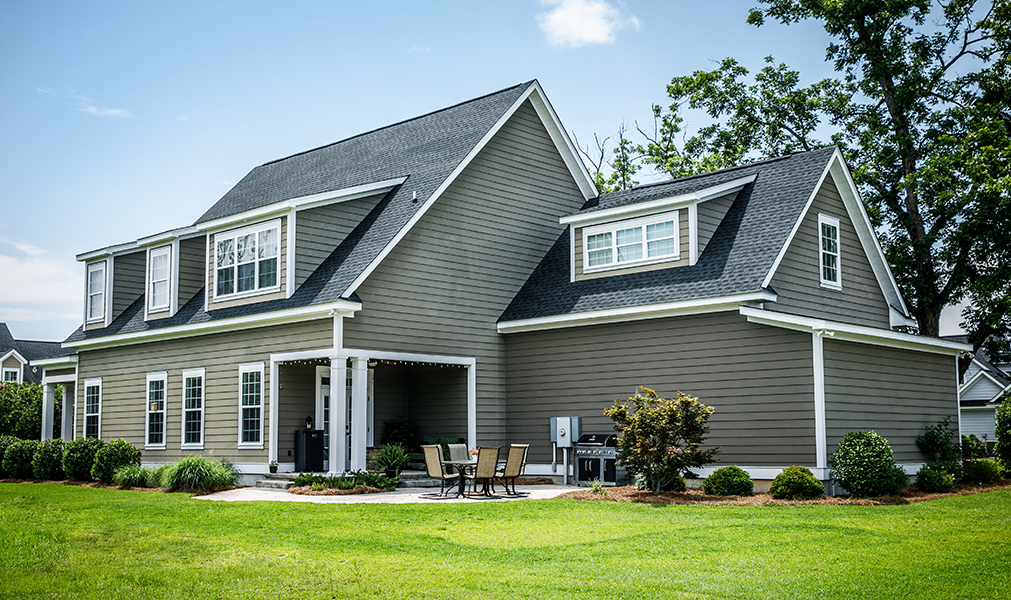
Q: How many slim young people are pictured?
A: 0